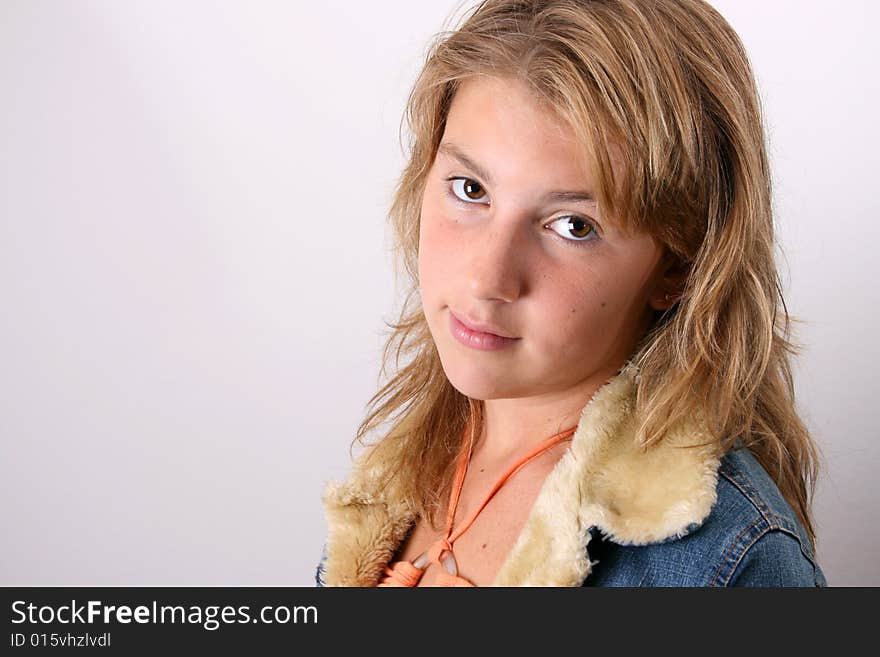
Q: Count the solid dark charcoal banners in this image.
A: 1